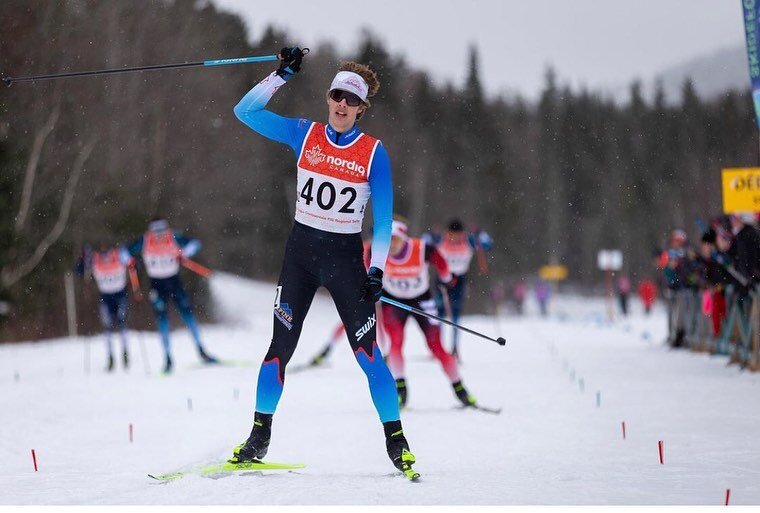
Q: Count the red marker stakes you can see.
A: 5